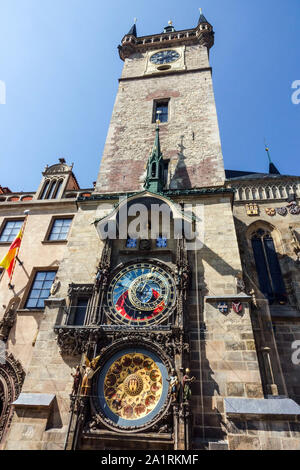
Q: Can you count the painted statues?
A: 4